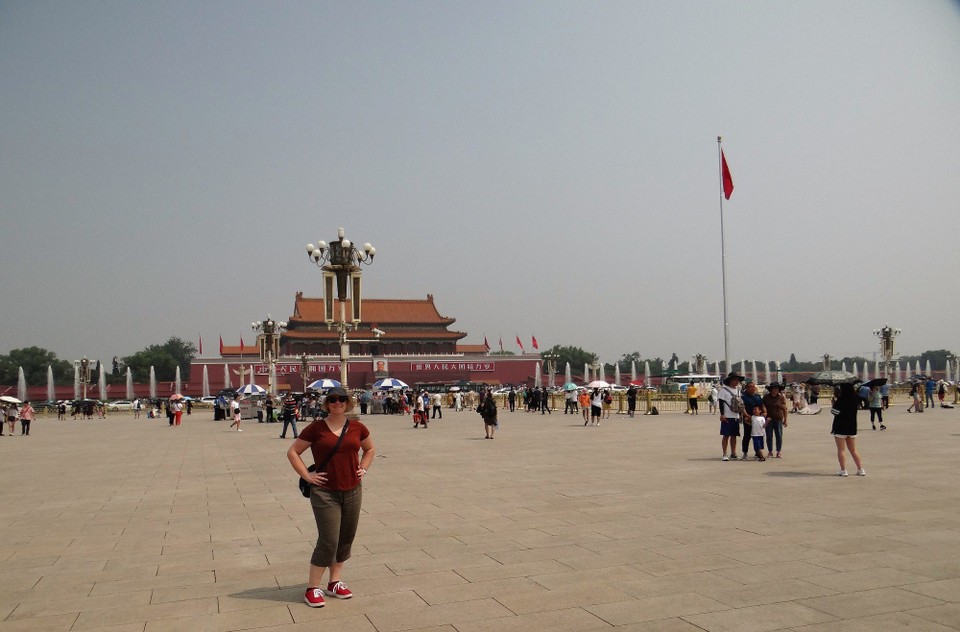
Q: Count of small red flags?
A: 7